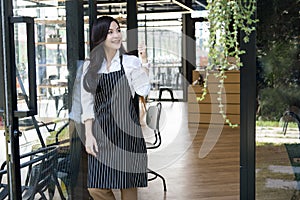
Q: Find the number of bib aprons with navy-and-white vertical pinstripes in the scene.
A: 1